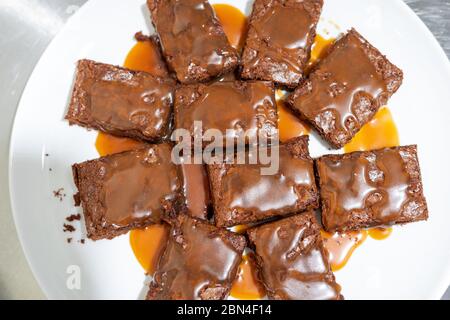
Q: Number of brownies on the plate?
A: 10